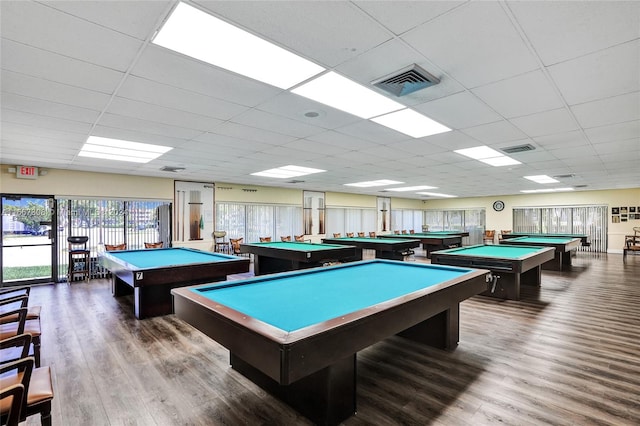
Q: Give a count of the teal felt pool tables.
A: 2